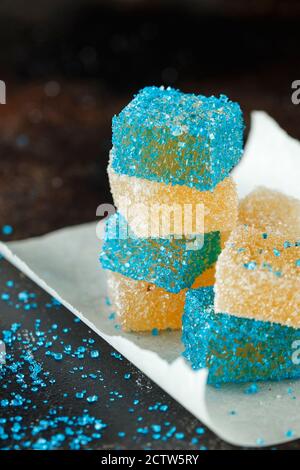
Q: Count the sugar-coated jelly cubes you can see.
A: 7